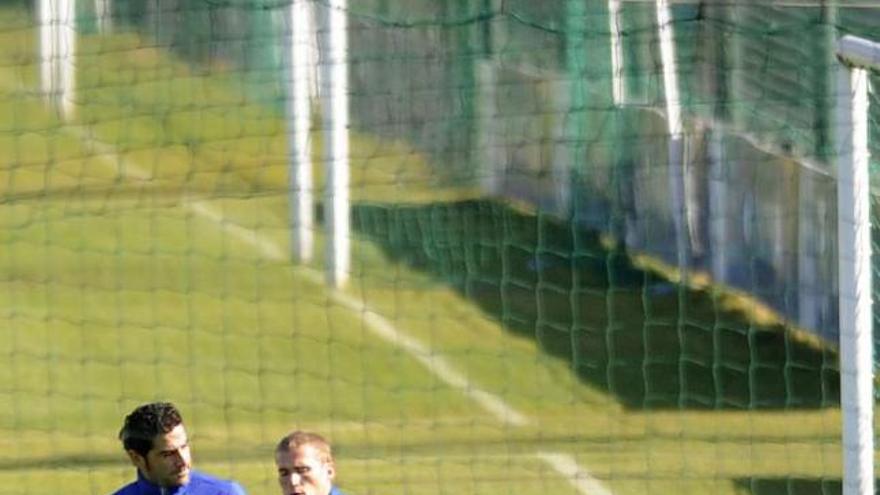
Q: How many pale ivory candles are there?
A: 0